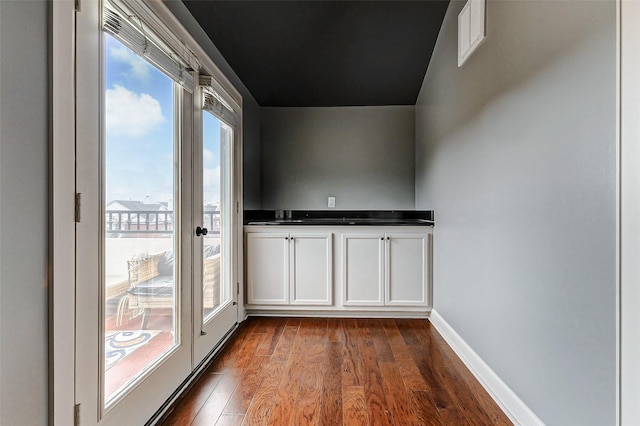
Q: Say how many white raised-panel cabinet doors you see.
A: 4